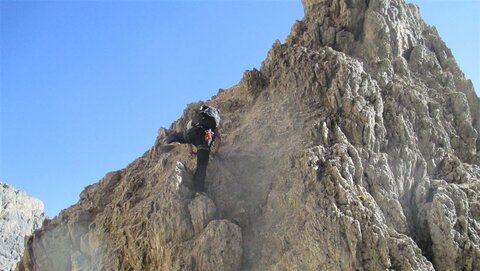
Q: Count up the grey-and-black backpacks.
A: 1